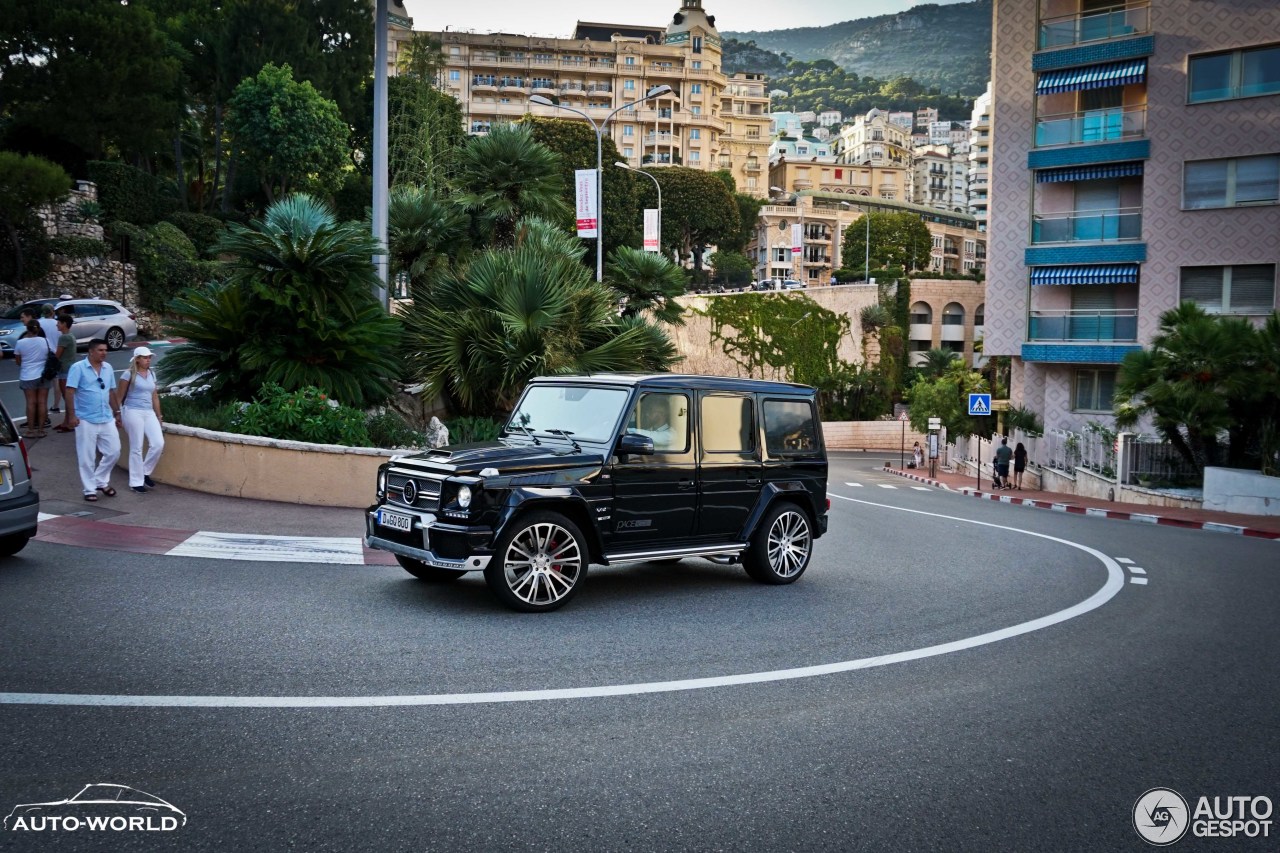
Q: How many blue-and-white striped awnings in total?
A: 3